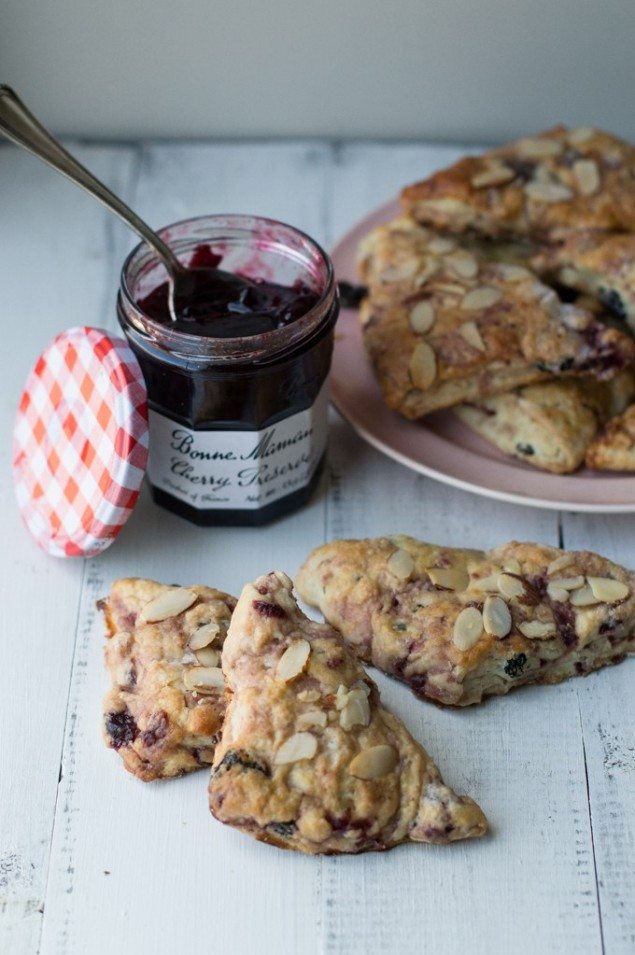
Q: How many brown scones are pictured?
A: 8